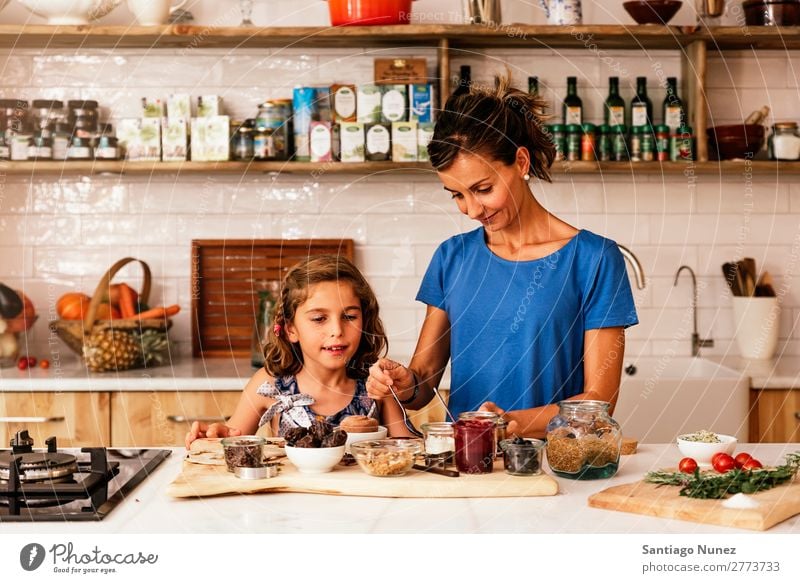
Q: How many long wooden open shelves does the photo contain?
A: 2